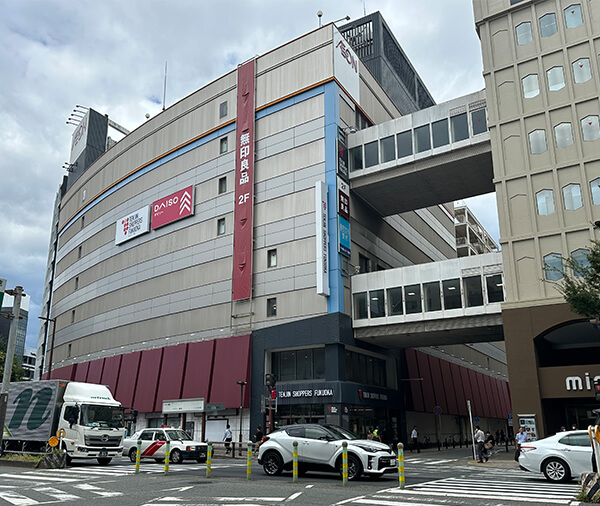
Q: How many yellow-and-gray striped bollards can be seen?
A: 7